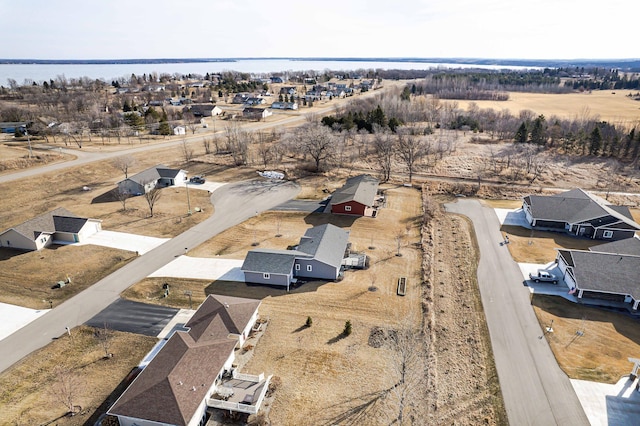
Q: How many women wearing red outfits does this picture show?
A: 0